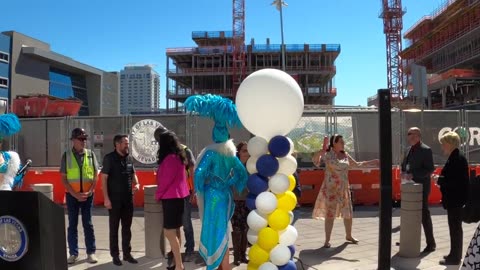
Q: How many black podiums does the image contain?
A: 1